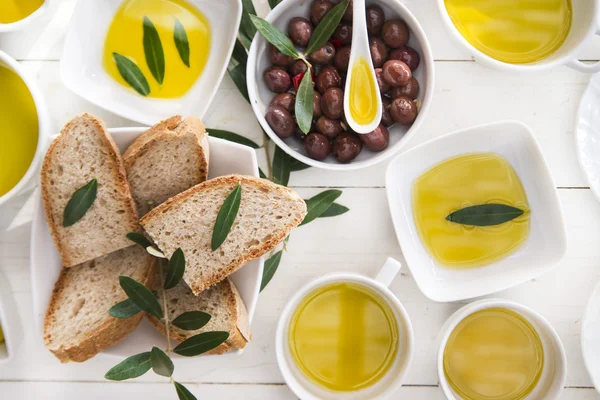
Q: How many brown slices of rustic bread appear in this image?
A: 5